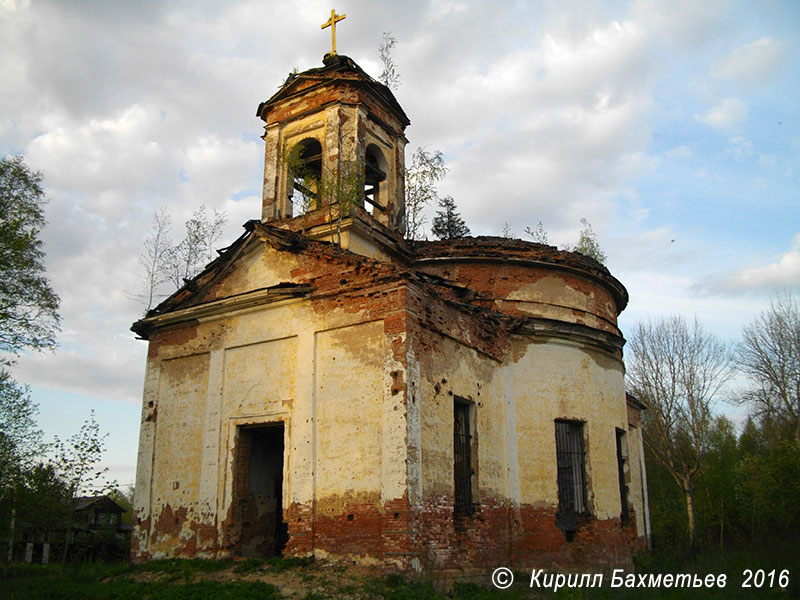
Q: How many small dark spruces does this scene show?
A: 1